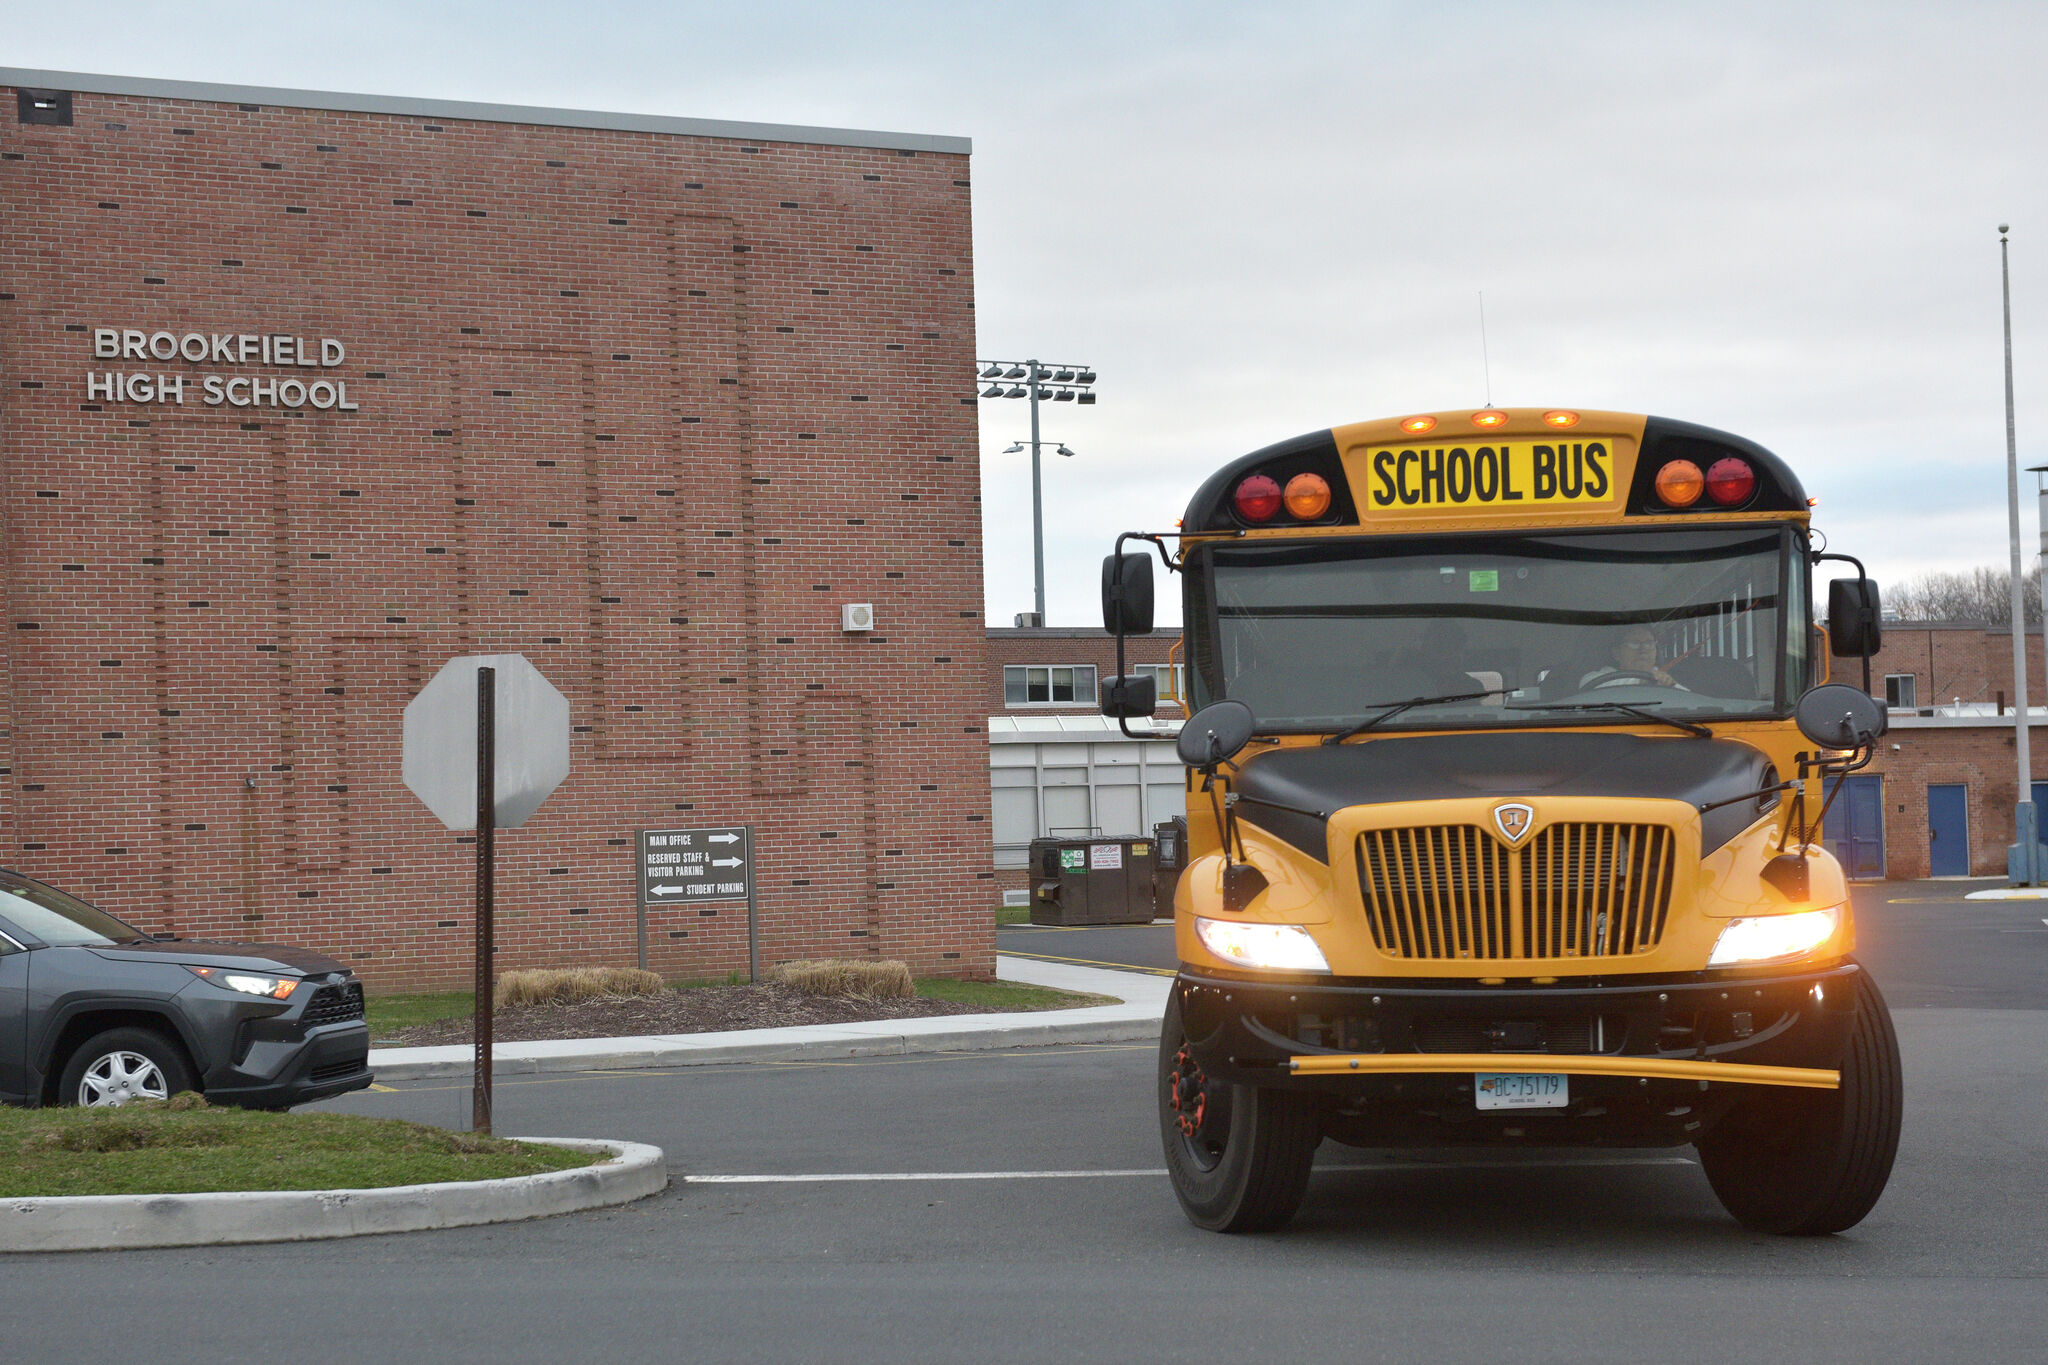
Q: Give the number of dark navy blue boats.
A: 0